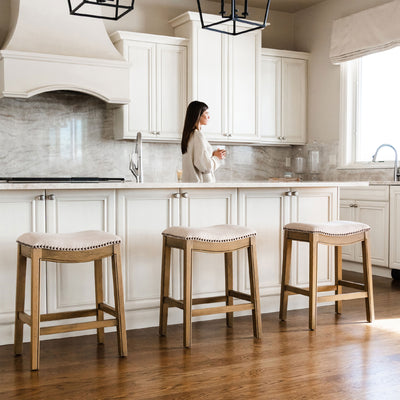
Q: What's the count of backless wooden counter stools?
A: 3